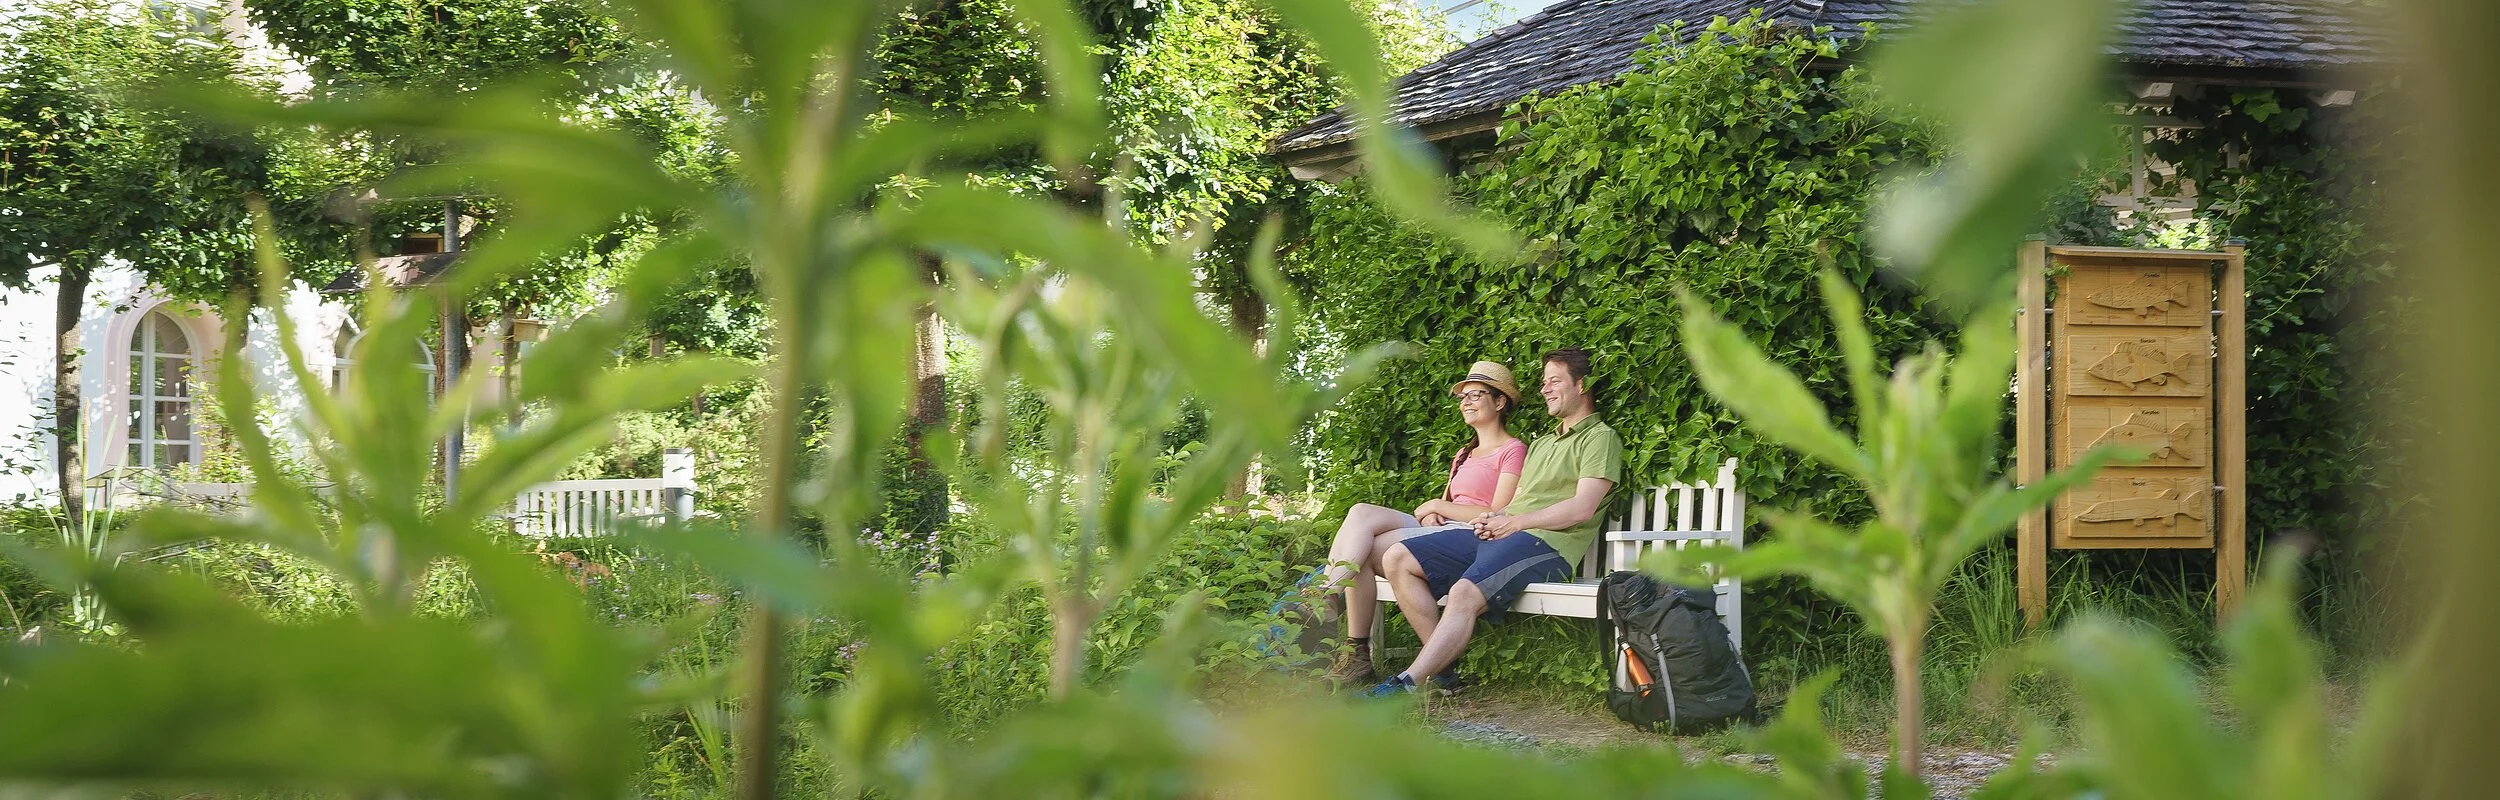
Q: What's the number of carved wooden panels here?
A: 4